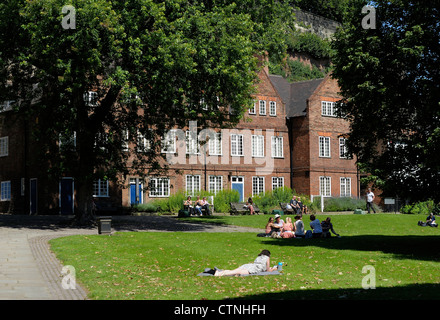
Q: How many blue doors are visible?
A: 4